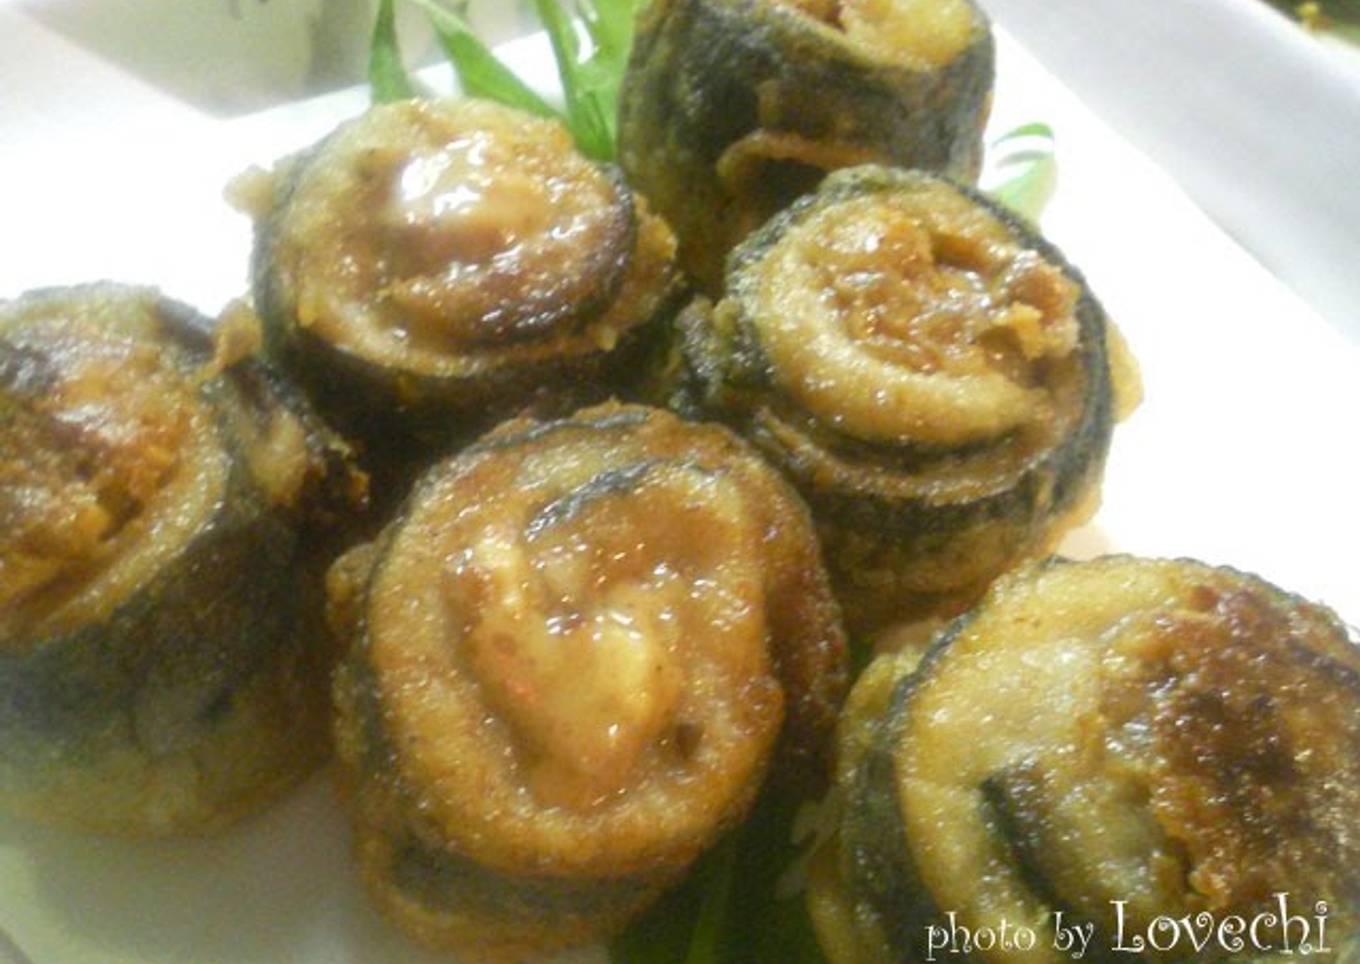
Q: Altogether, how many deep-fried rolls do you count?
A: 6